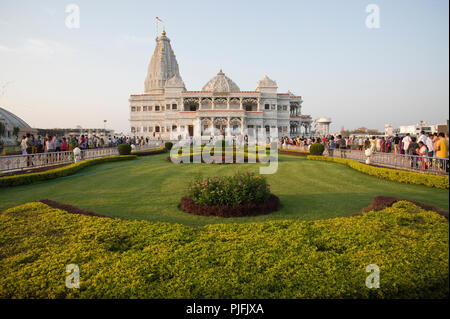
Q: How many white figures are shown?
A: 2